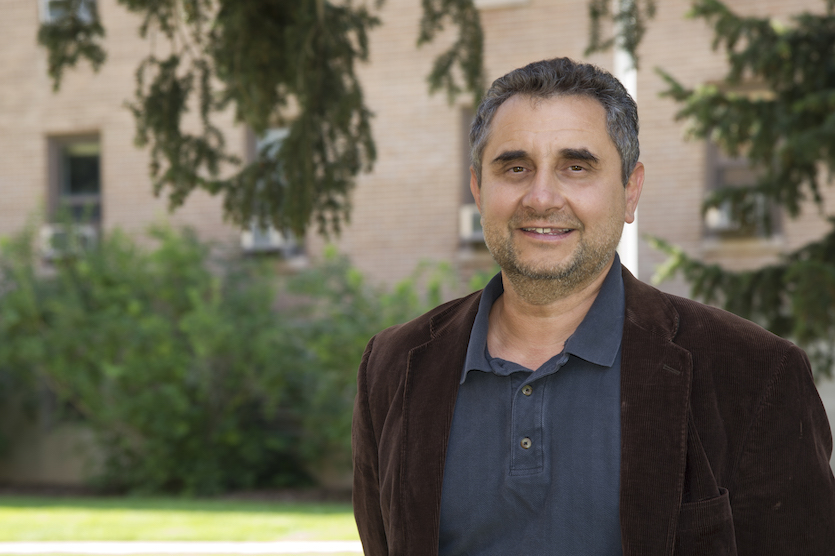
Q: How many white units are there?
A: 4